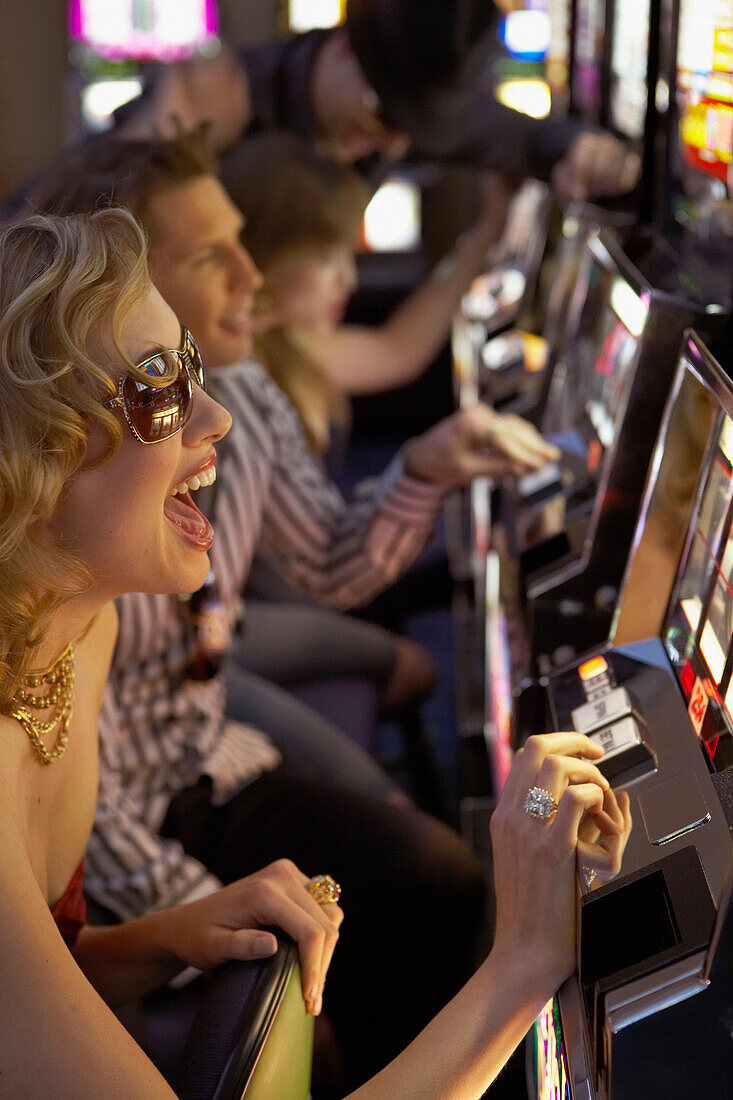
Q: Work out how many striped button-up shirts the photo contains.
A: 1